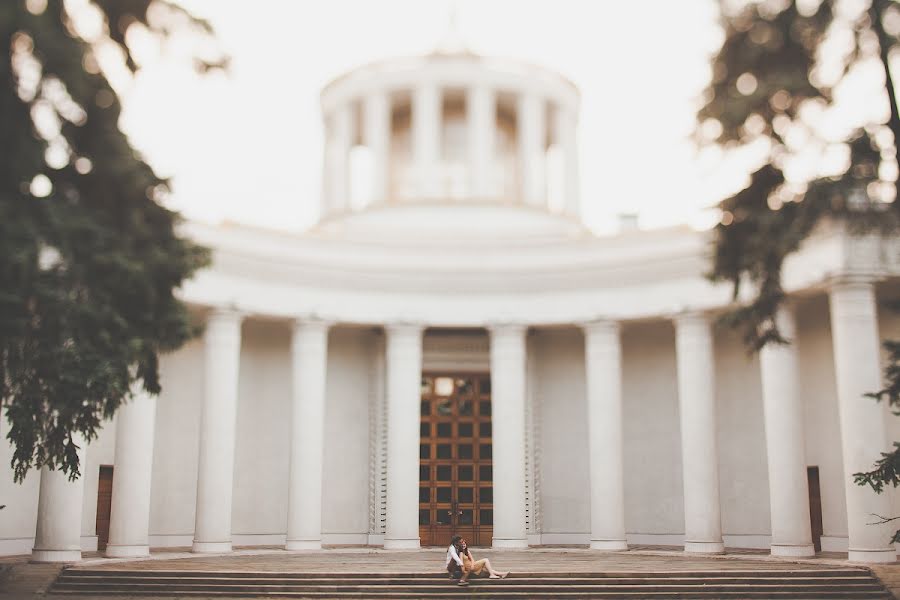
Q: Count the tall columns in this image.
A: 10